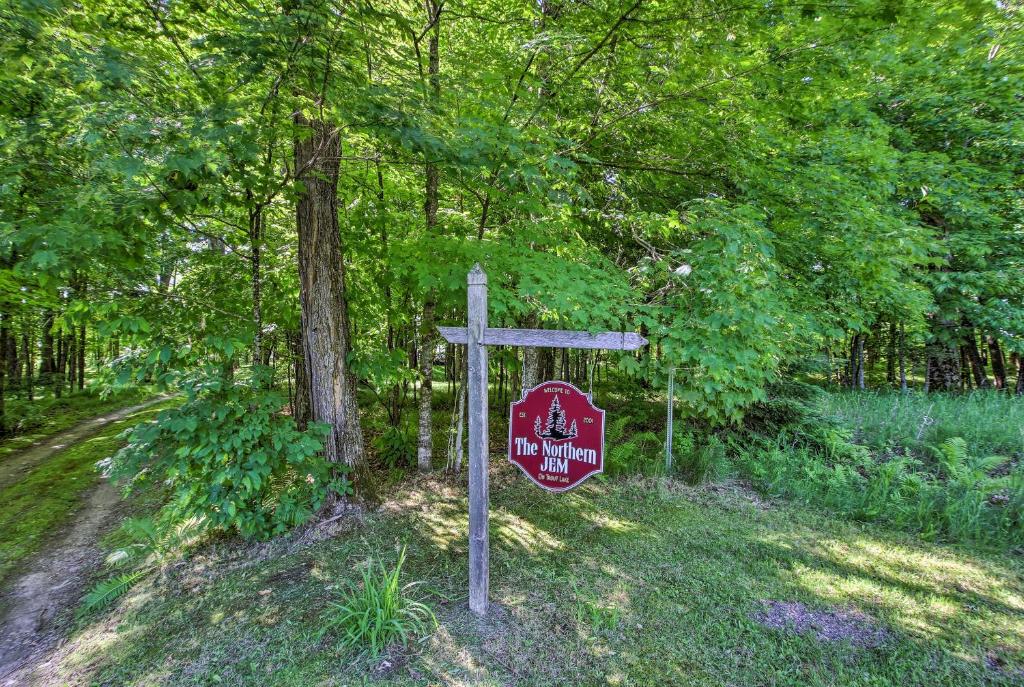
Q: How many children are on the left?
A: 0